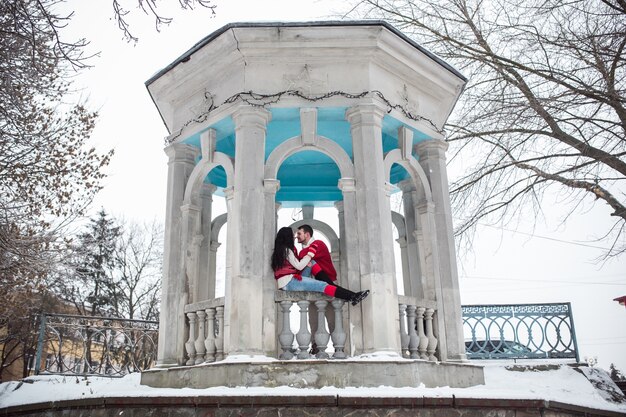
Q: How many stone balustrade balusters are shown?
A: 12